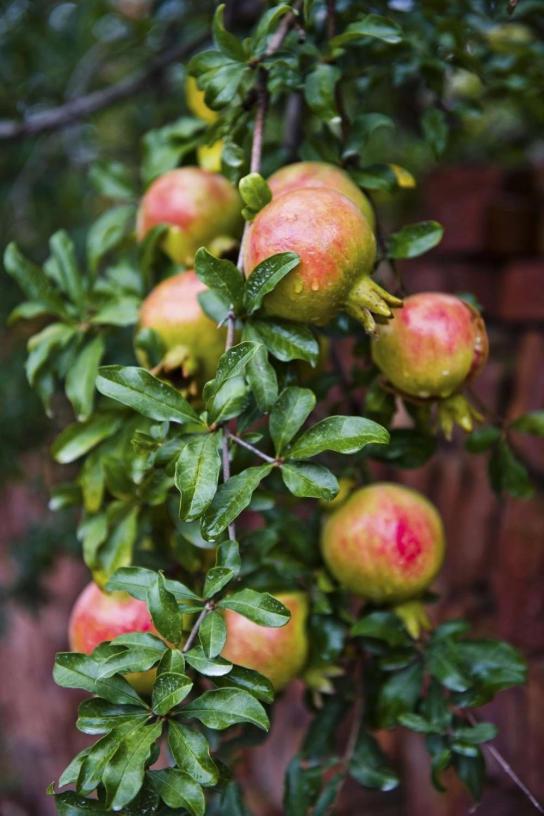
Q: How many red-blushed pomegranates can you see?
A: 8